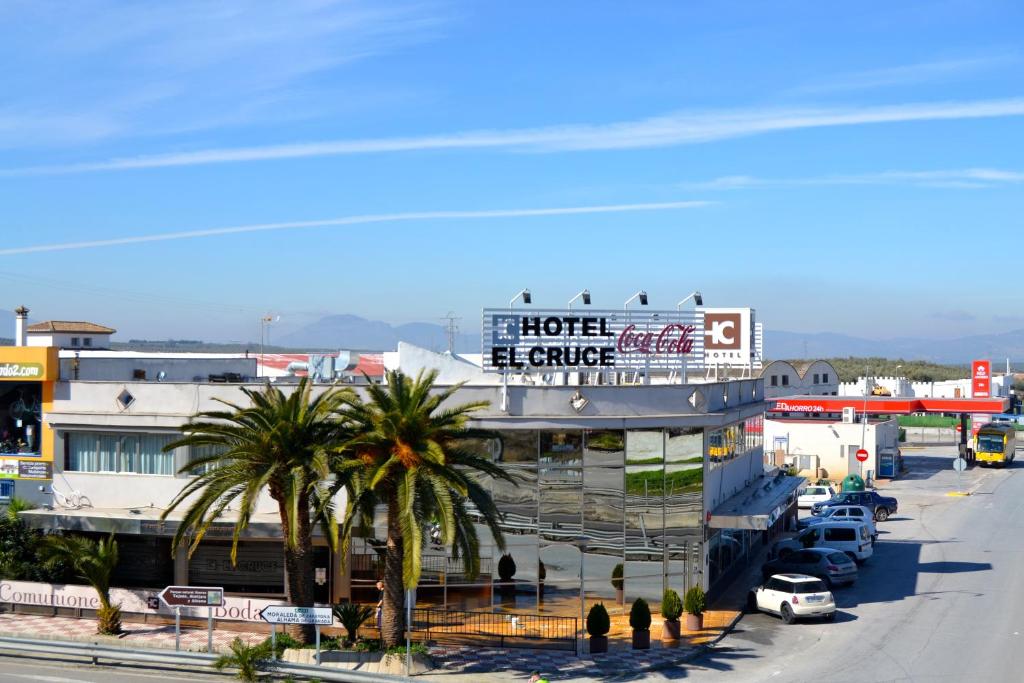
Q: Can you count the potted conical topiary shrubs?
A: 4